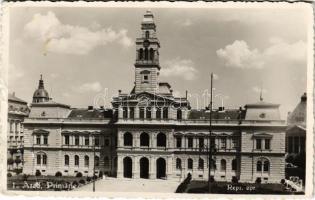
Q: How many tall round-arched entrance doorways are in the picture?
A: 3